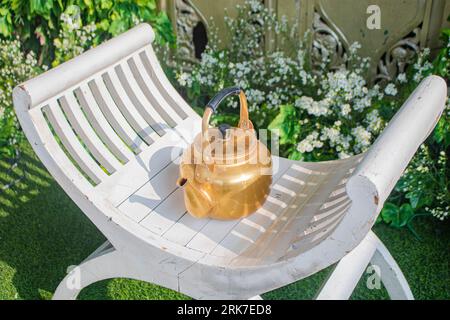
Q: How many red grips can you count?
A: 0